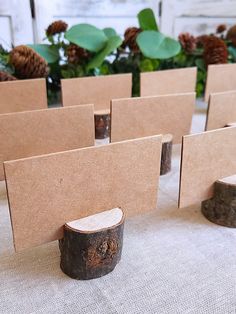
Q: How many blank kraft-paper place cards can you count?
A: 9